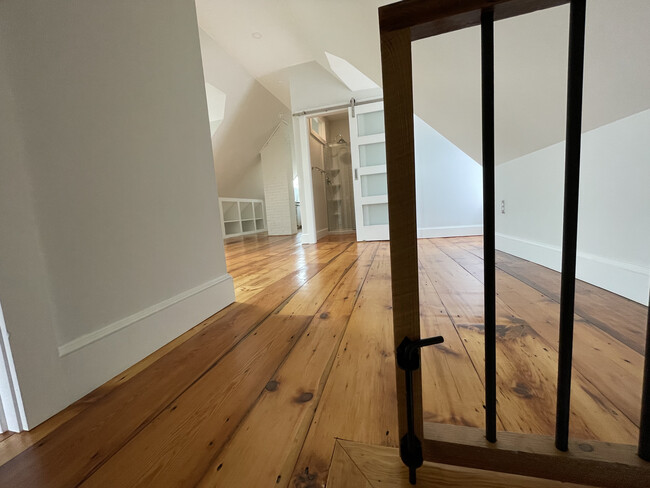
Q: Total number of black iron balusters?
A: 3